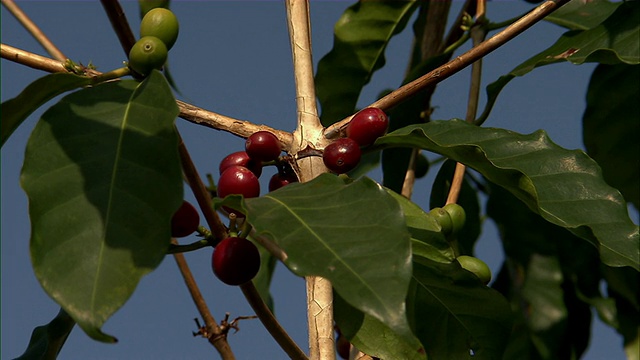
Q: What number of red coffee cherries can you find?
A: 8